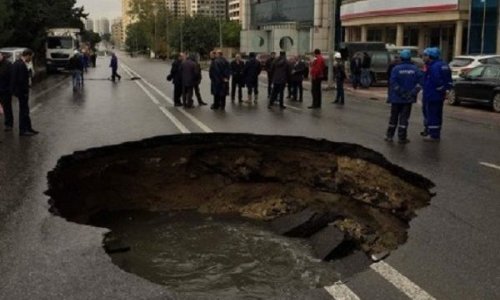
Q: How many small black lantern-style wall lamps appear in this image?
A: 0